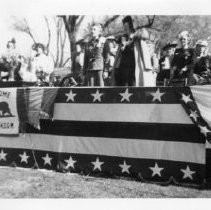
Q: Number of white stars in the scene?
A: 15